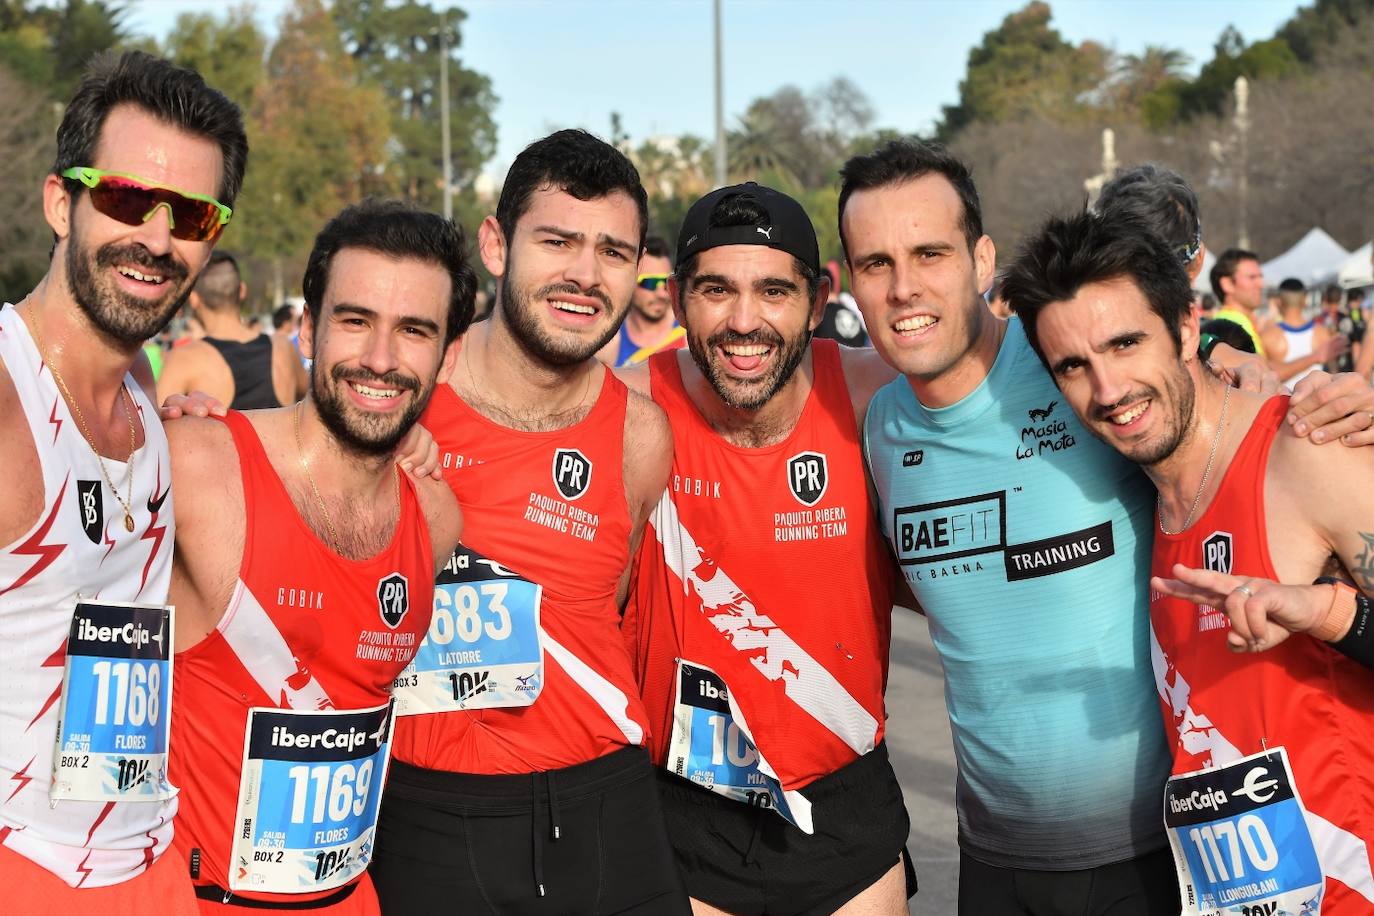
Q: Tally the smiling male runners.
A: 6